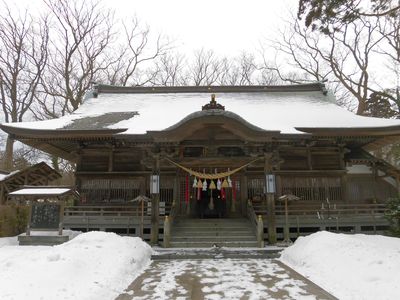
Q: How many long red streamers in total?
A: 4